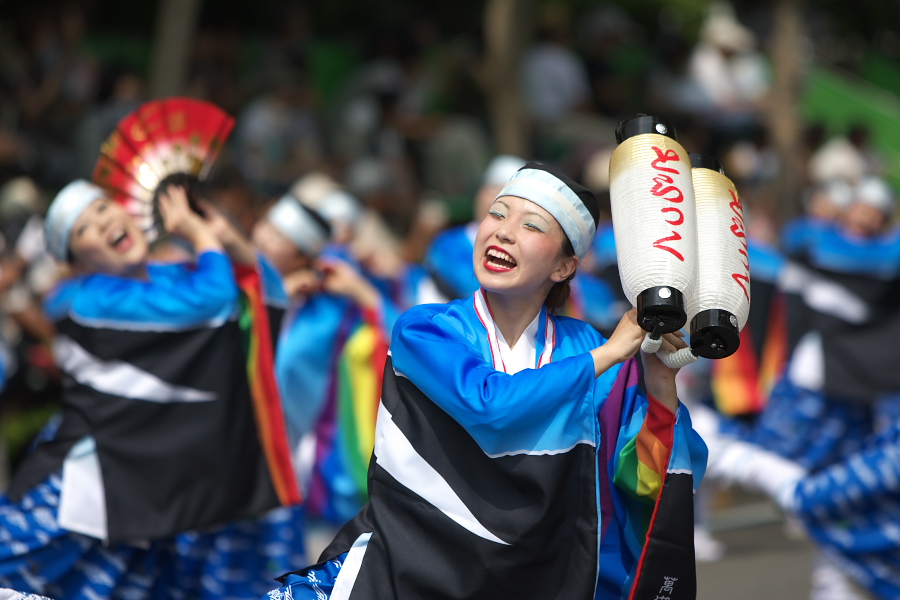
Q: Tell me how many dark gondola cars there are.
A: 0